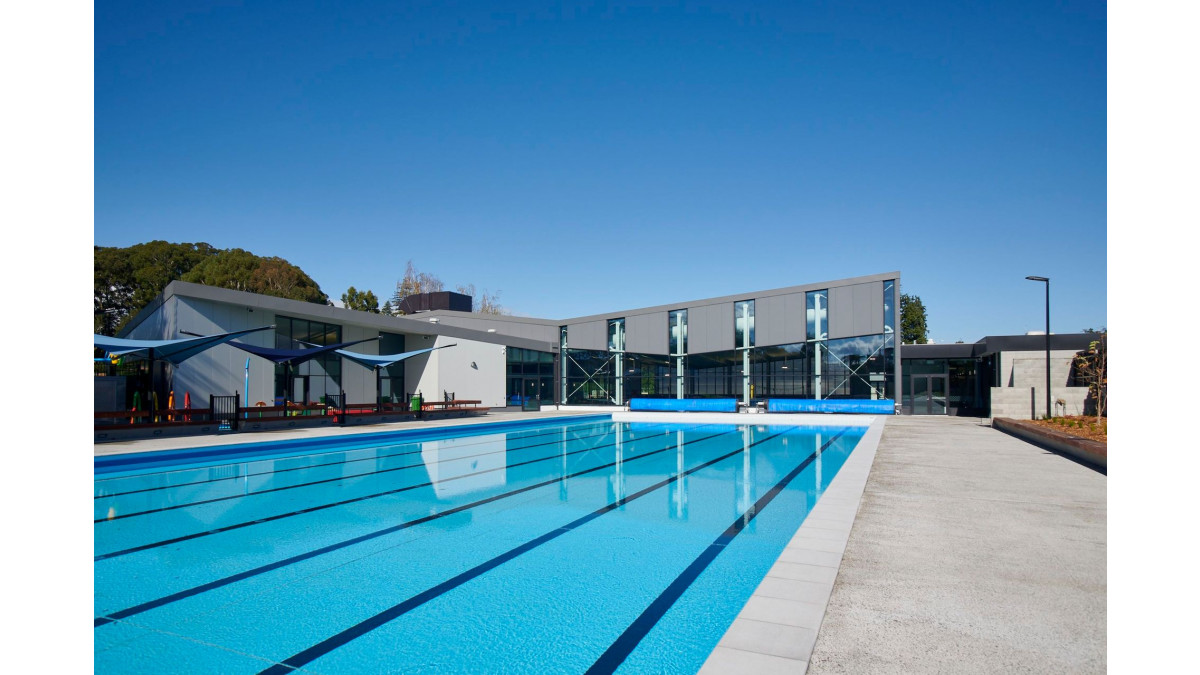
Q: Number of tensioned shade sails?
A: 3